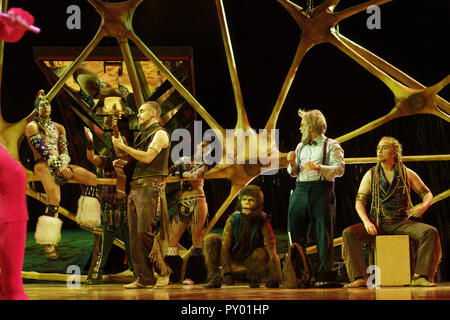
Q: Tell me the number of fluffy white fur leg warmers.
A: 2